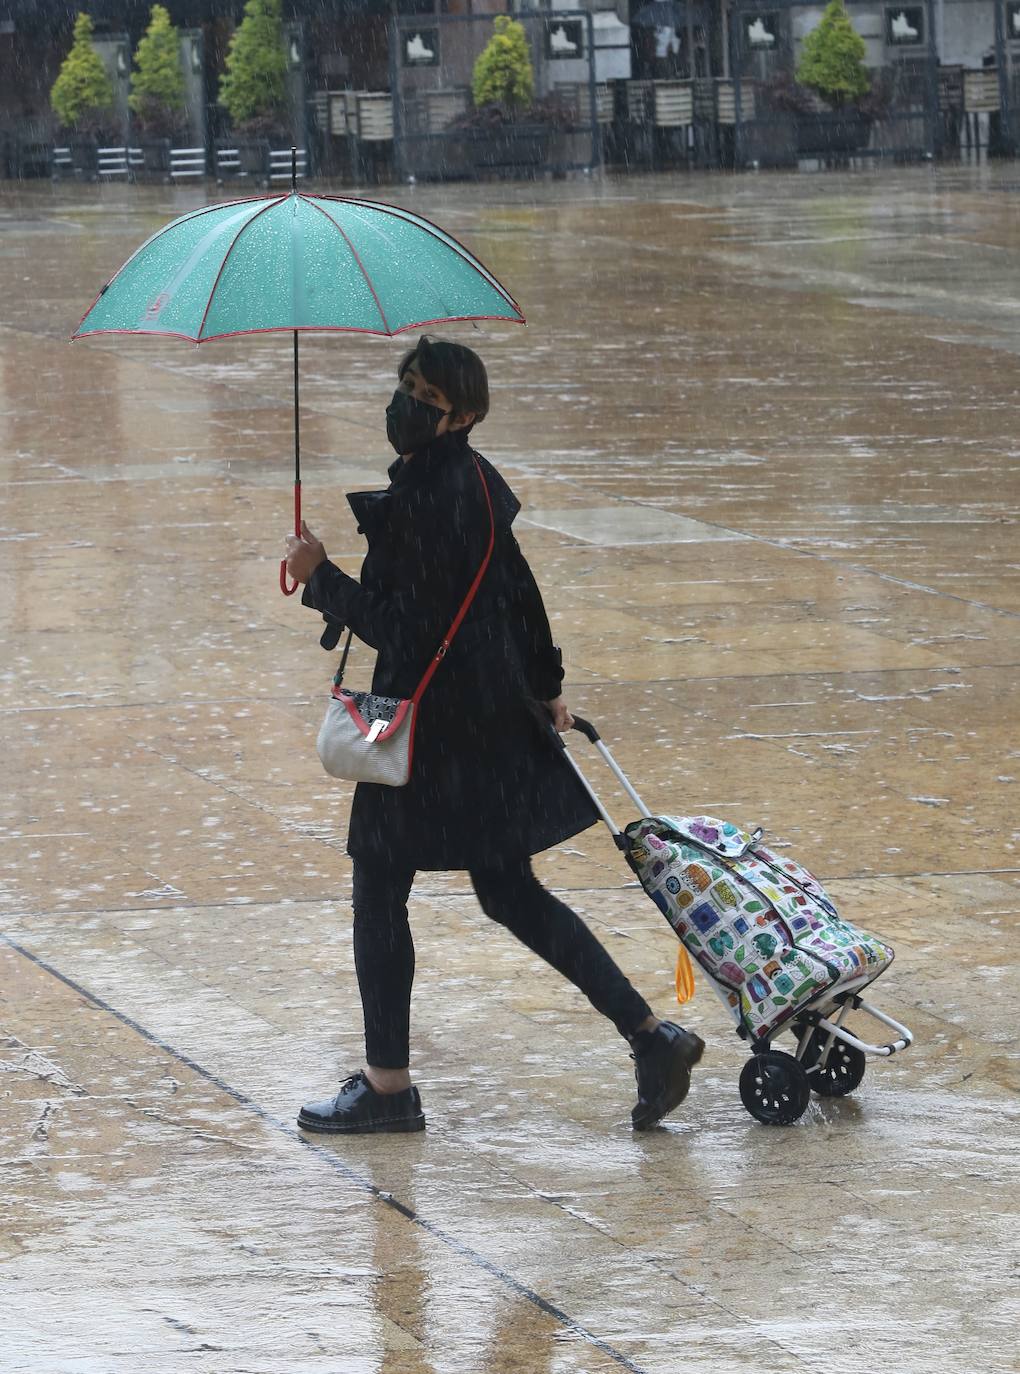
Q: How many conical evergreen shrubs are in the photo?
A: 5